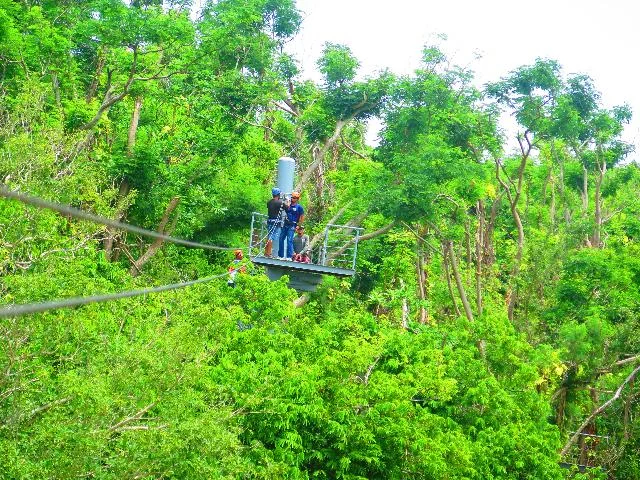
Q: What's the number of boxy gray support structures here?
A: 1